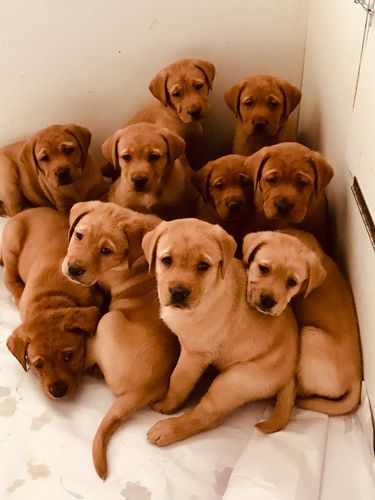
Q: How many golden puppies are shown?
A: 10